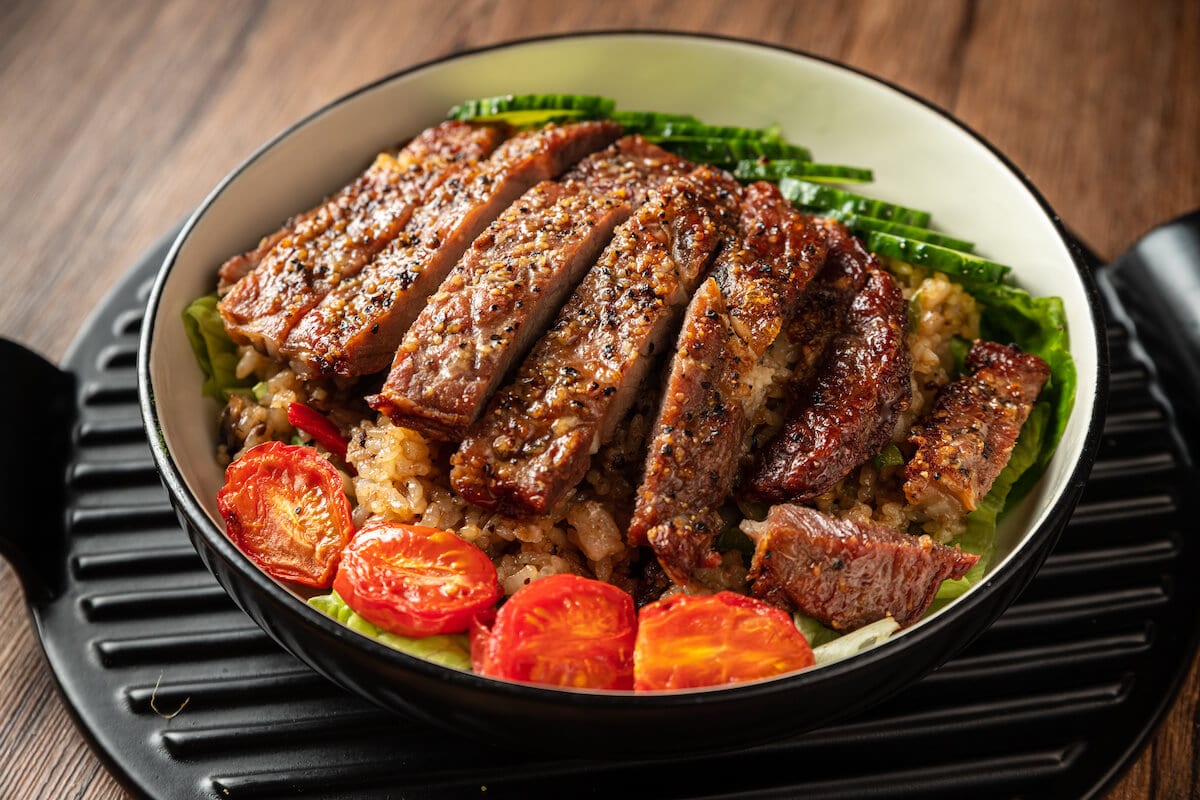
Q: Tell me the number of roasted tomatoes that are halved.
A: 4